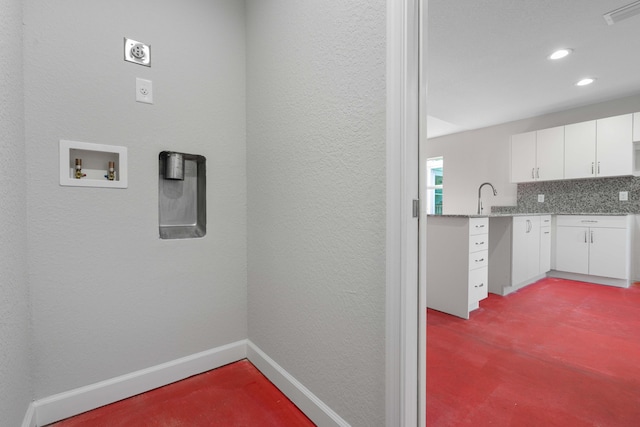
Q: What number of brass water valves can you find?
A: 2